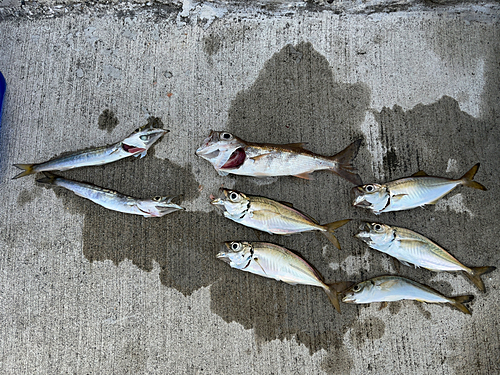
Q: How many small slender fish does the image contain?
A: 2